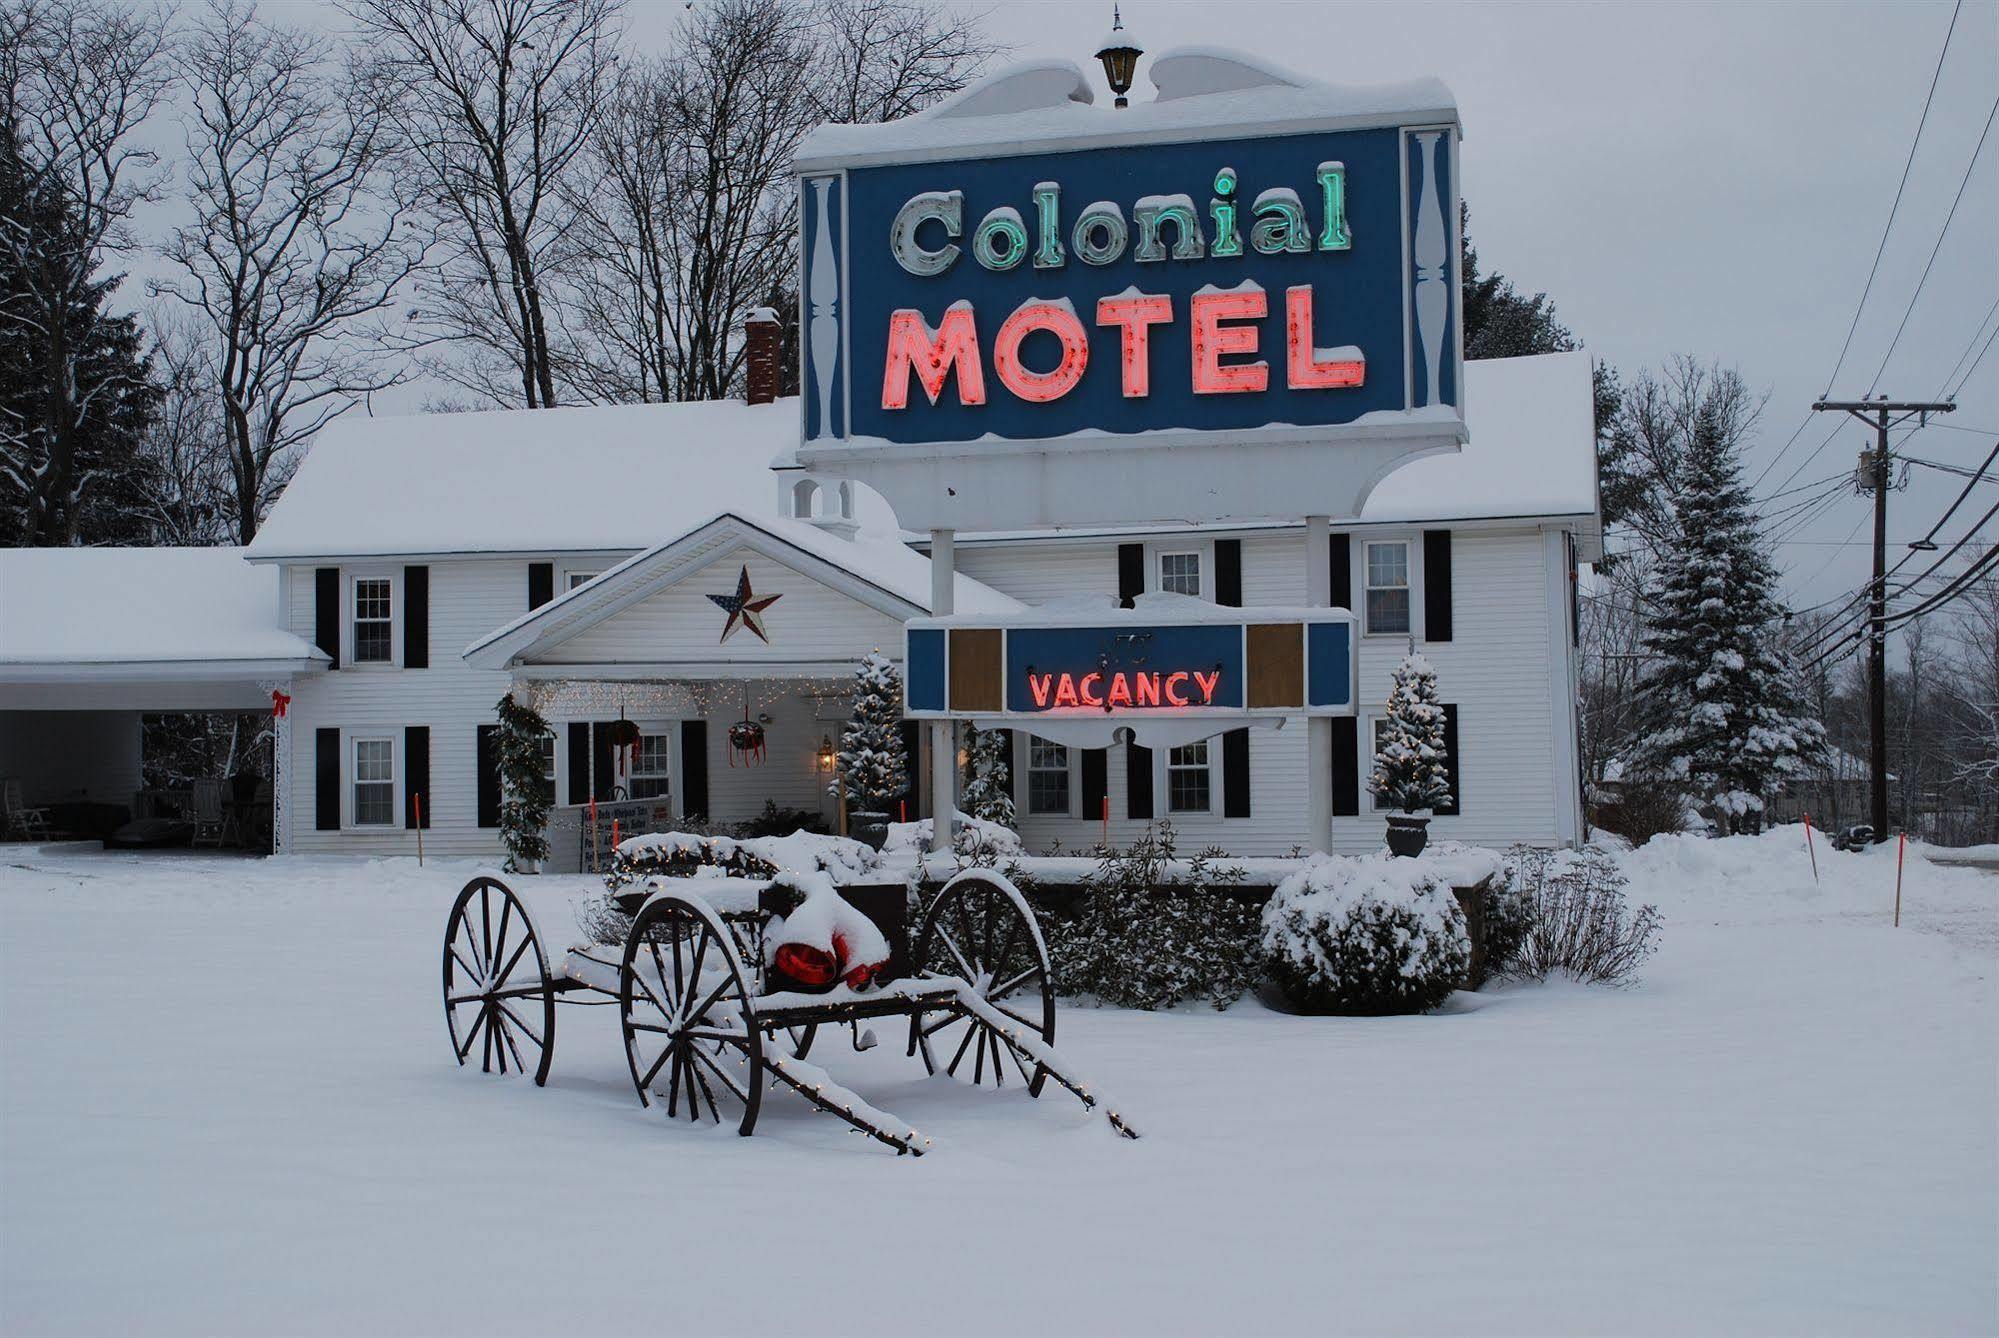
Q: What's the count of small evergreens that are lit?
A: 2